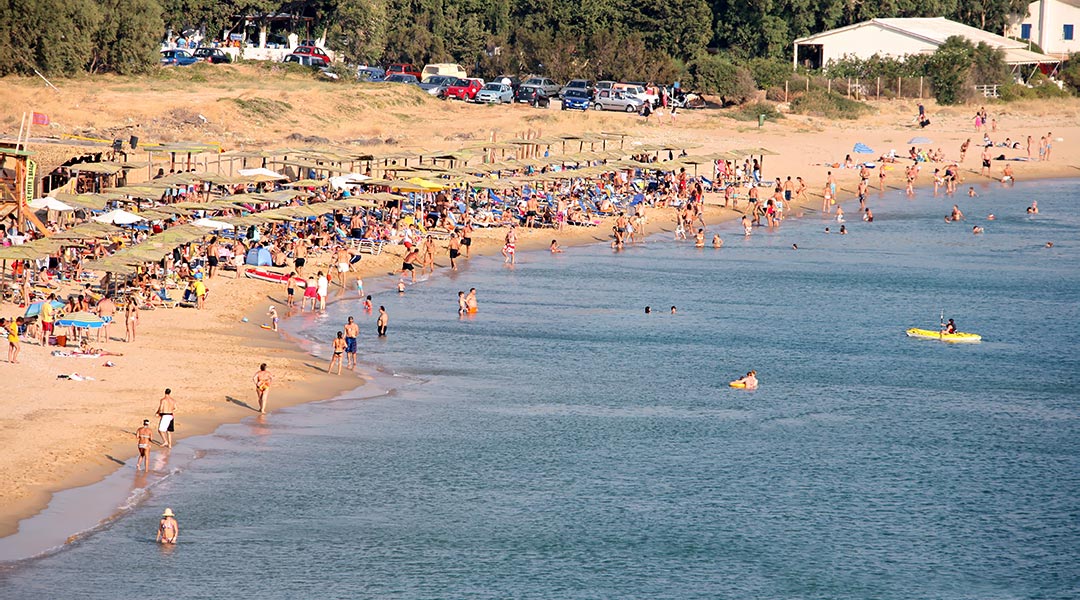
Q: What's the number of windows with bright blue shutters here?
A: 2